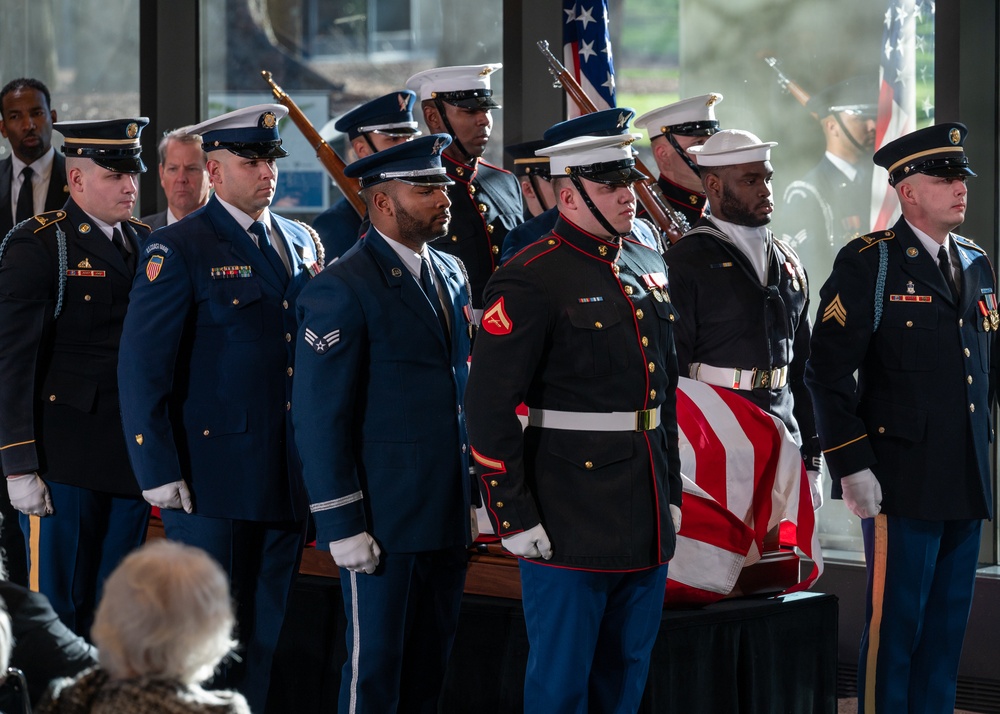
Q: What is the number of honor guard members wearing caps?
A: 11